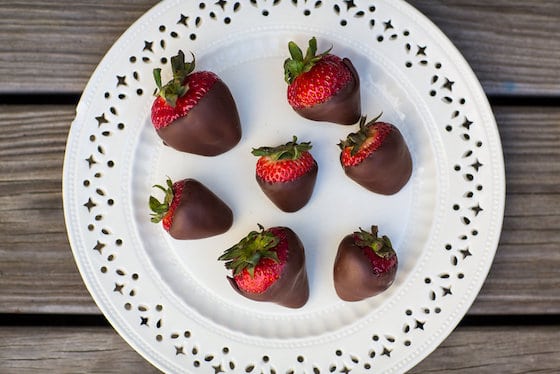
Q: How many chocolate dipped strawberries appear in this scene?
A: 7